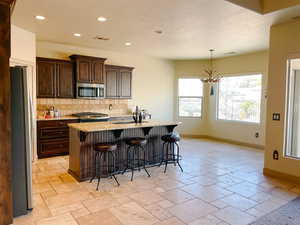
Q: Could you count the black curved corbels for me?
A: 4